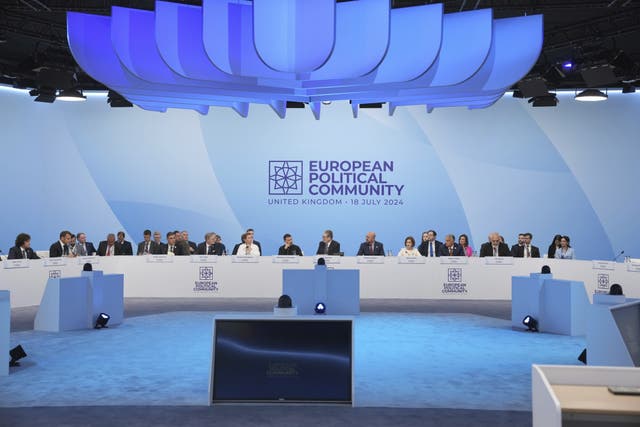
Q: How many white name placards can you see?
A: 14